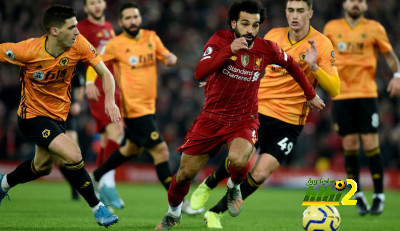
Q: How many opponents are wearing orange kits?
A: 4